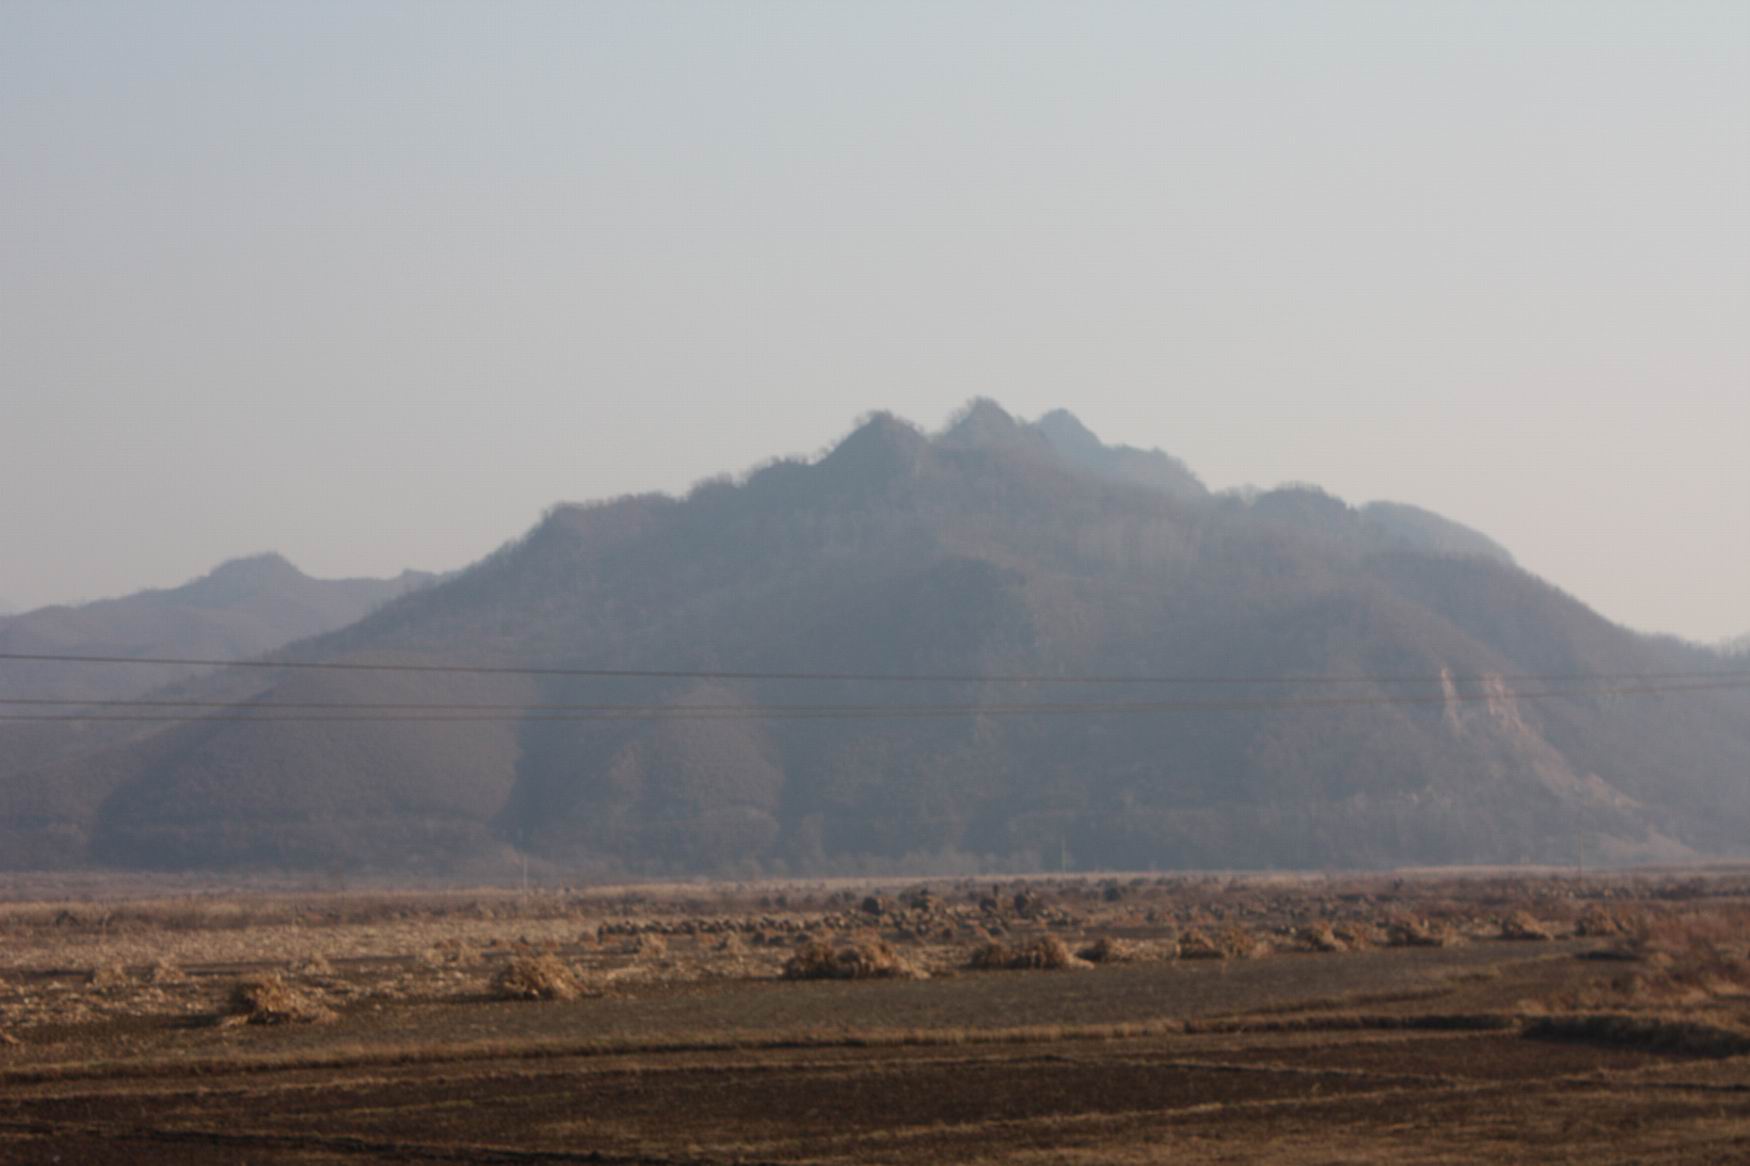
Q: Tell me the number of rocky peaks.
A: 3